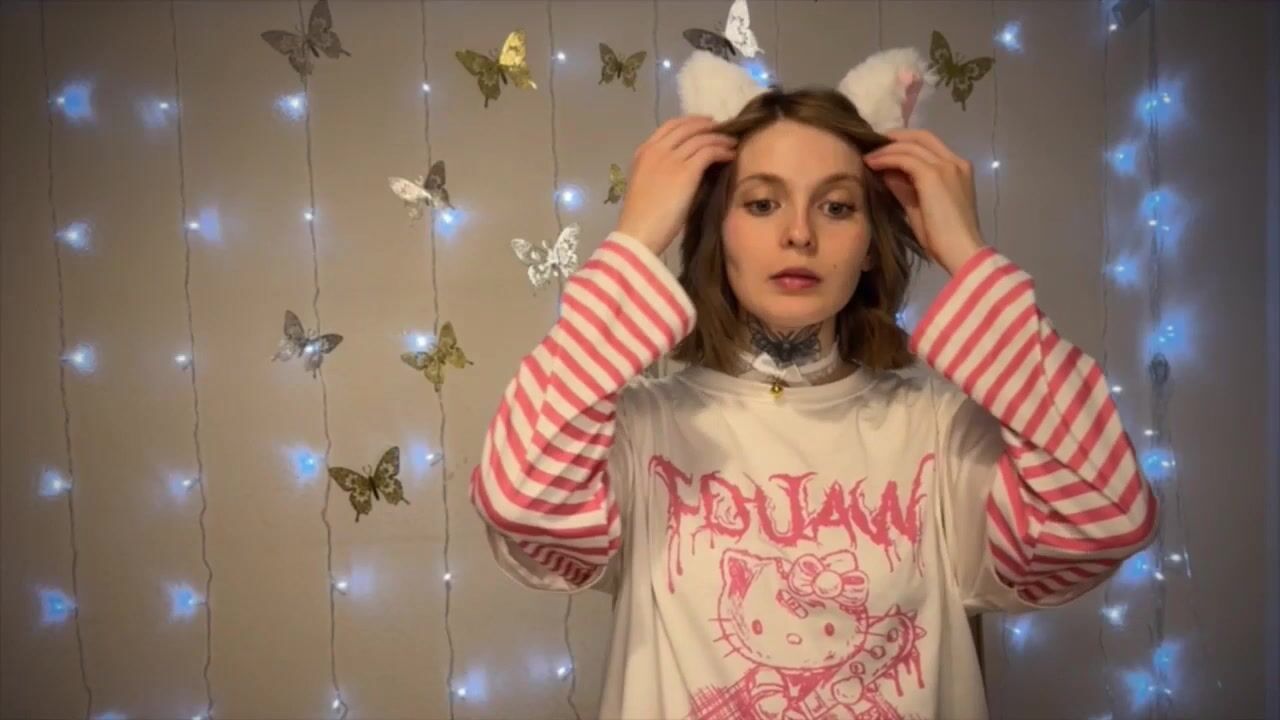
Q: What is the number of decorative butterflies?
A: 11